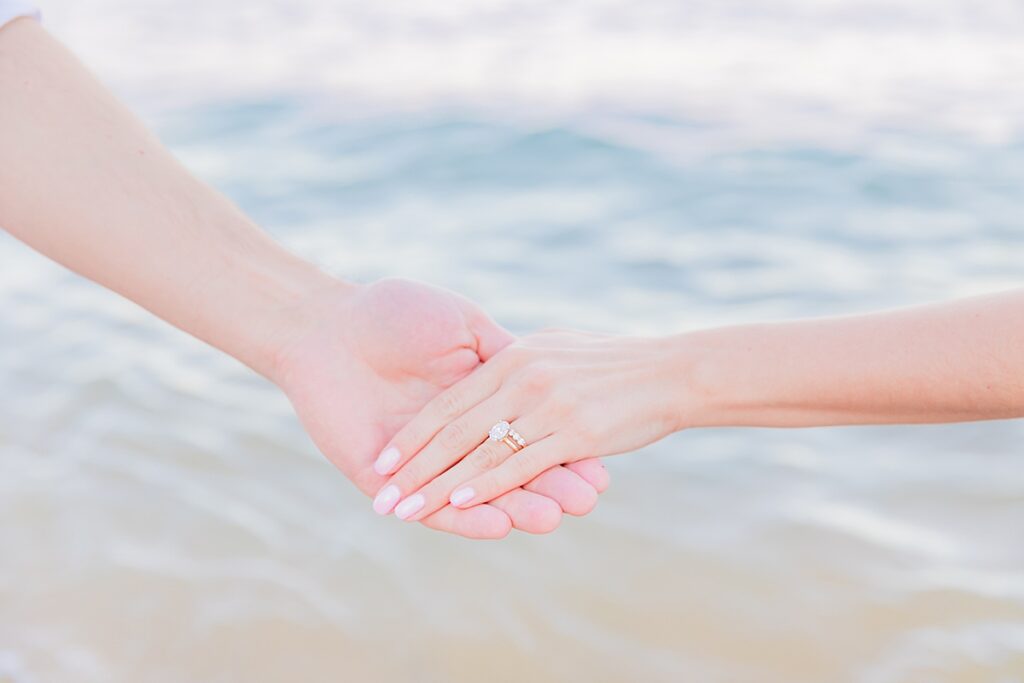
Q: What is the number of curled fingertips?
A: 4